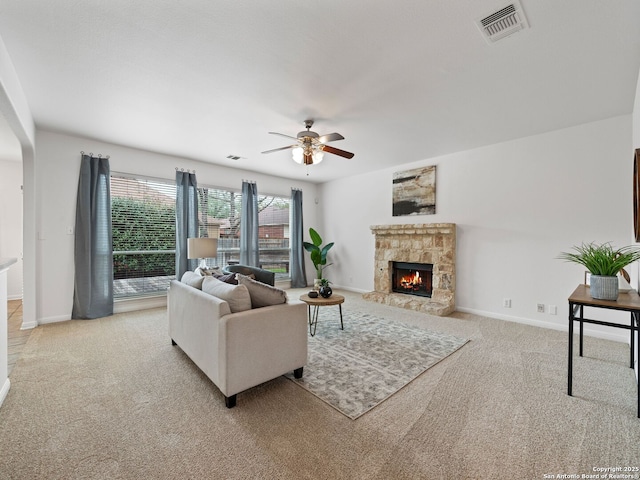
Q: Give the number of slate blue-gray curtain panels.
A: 4